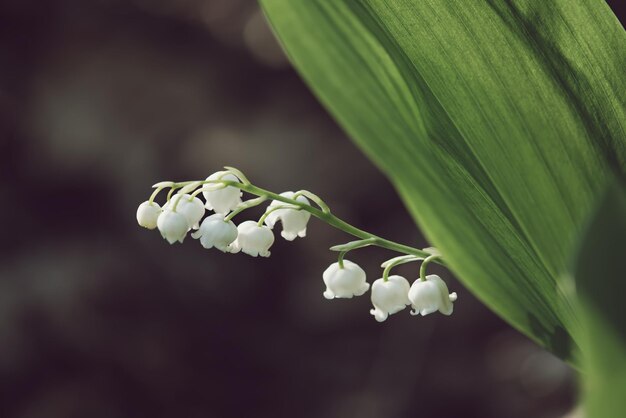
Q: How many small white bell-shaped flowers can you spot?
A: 10